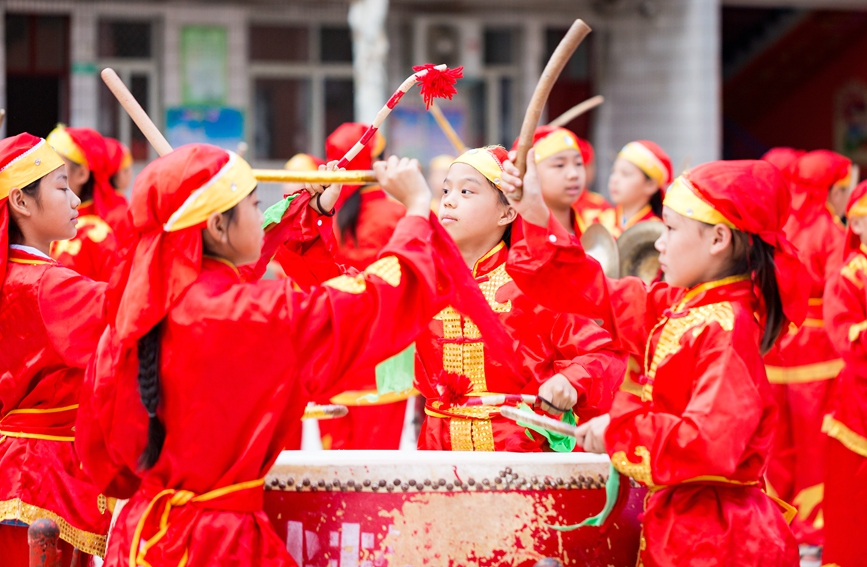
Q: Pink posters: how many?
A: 0